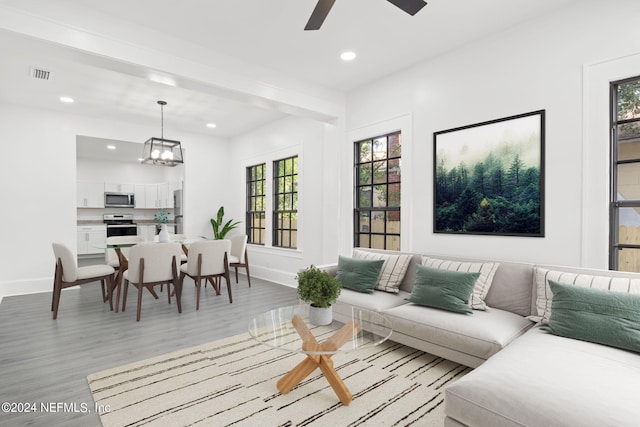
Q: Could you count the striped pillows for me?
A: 3